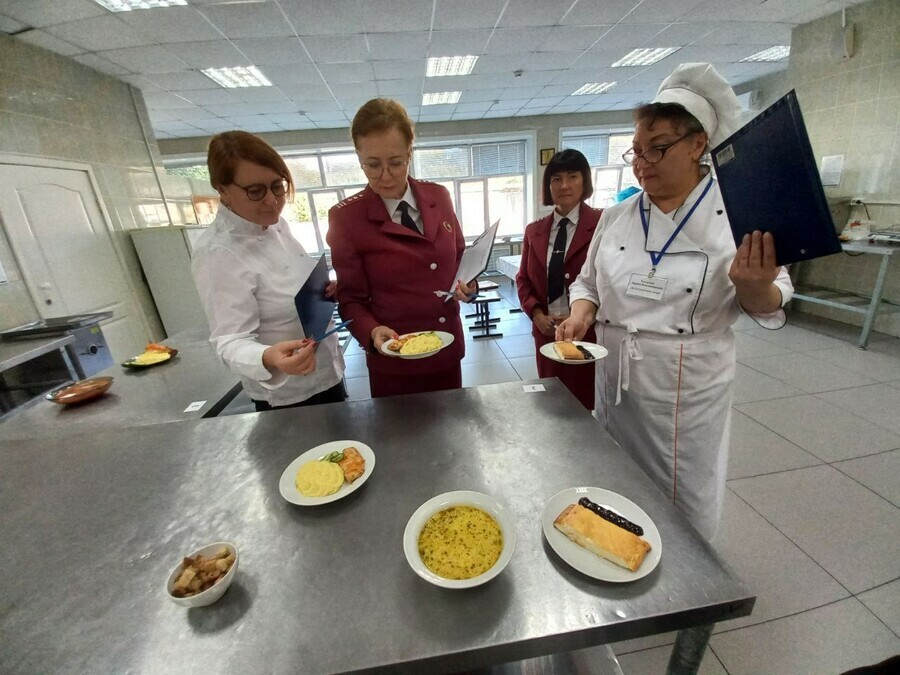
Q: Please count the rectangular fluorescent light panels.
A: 7